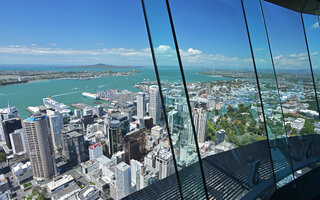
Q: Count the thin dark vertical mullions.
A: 5